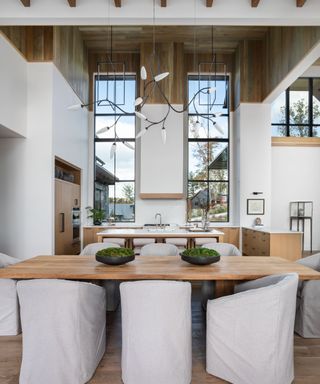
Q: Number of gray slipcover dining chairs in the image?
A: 8